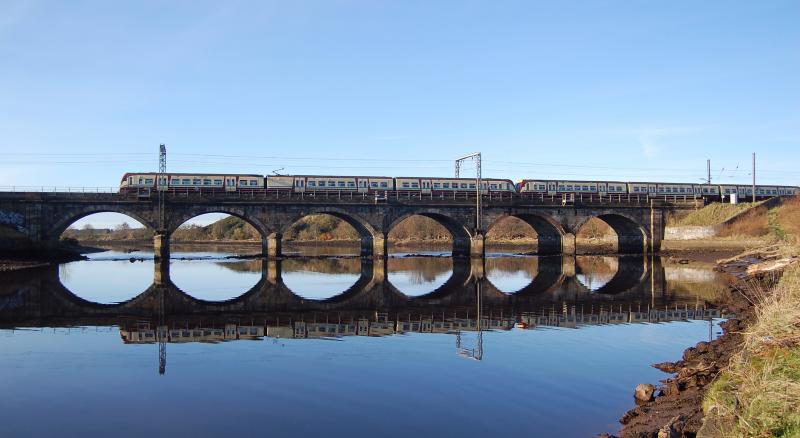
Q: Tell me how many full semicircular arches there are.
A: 6